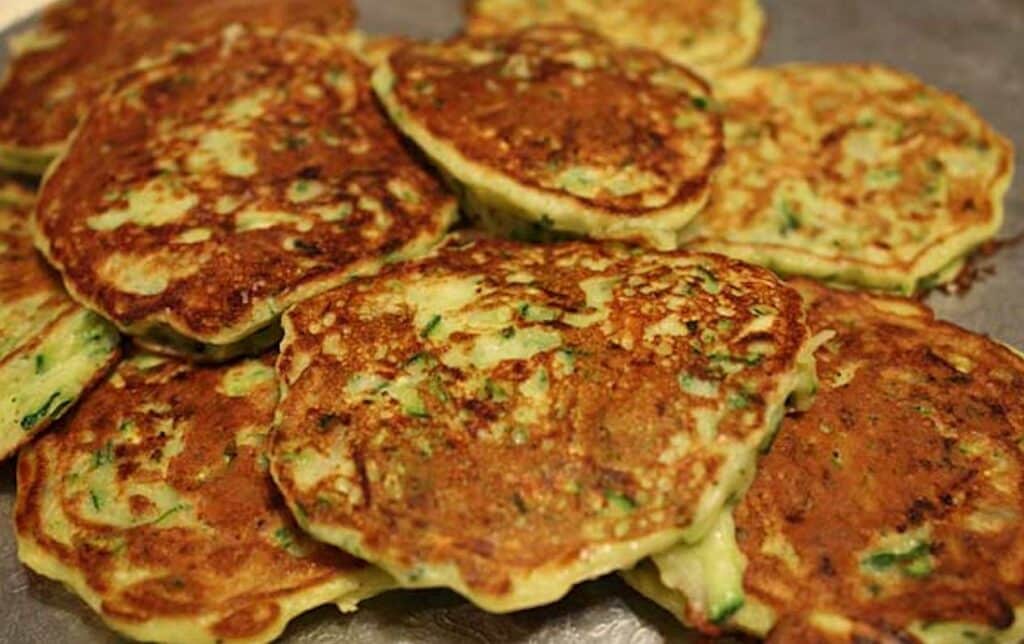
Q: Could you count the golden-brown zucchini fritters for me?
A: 9